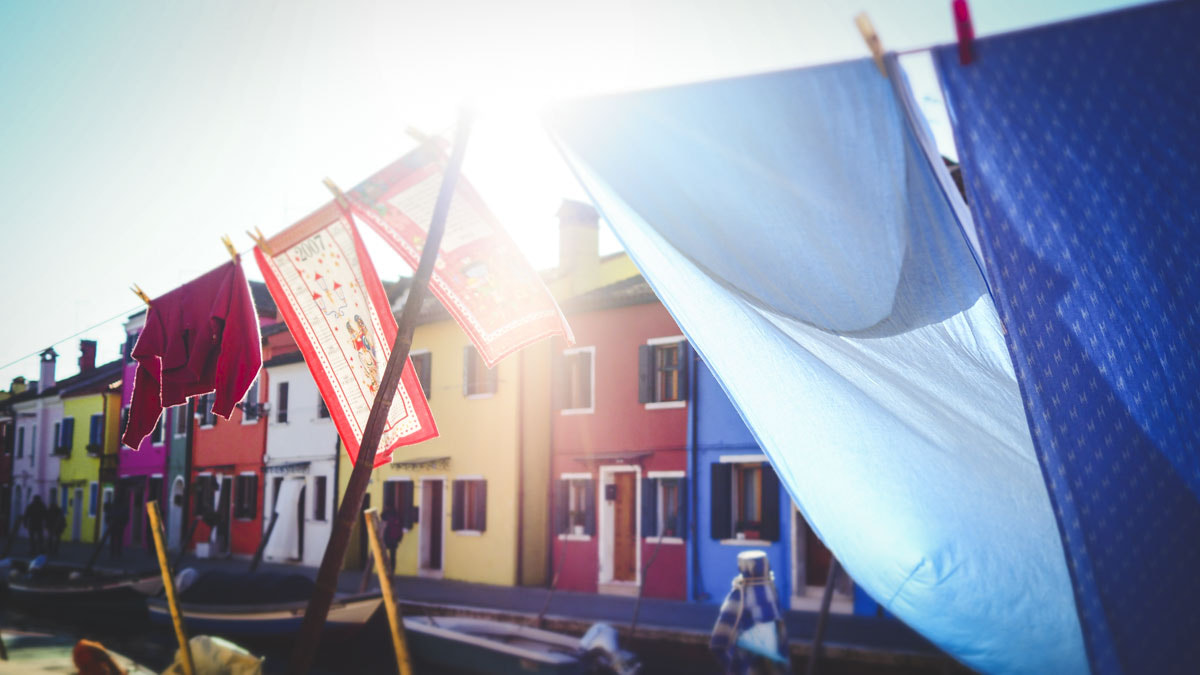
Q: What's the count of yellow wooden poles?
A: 2